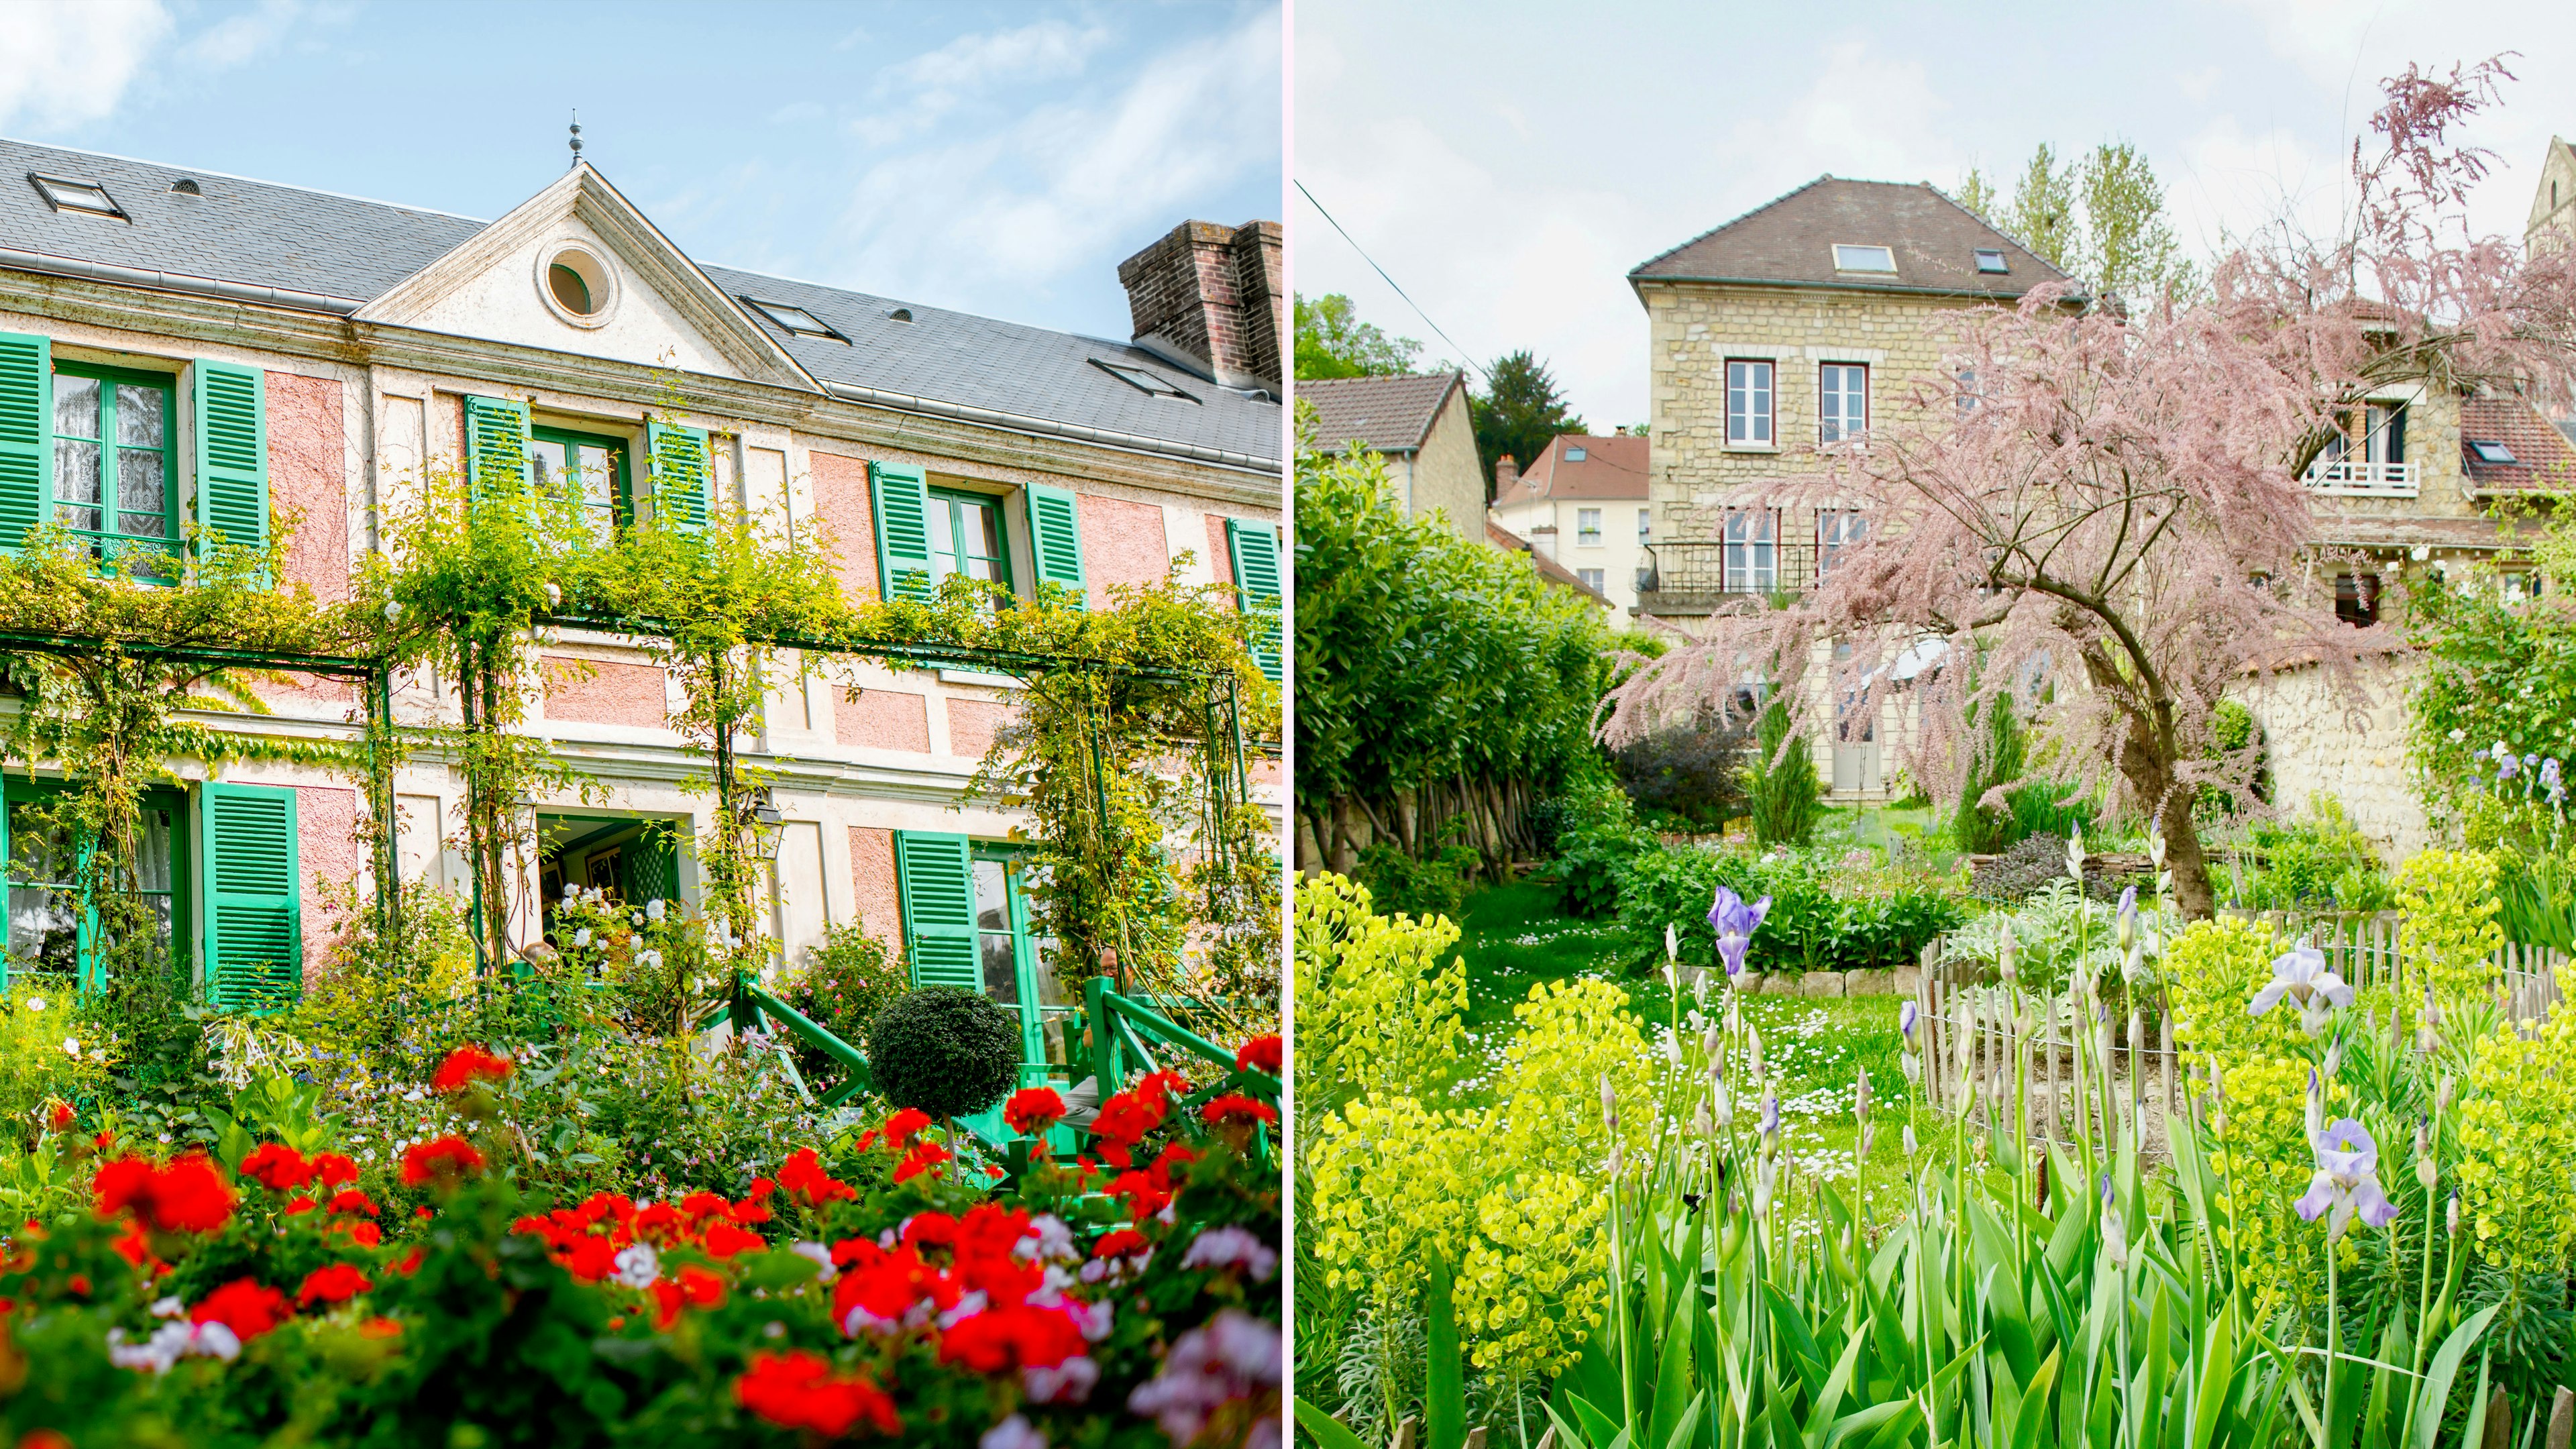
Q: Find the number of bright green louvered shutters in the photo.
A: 9